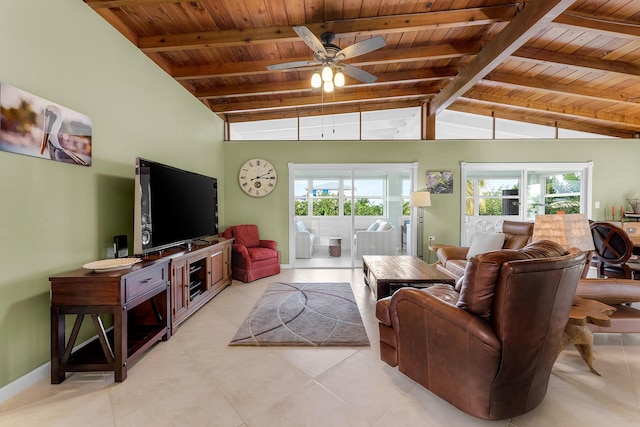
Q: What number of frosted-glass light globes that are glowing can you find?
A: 4